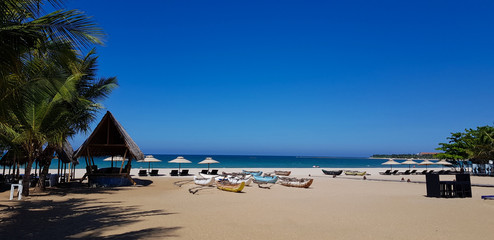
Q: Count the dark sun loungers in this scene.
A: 14